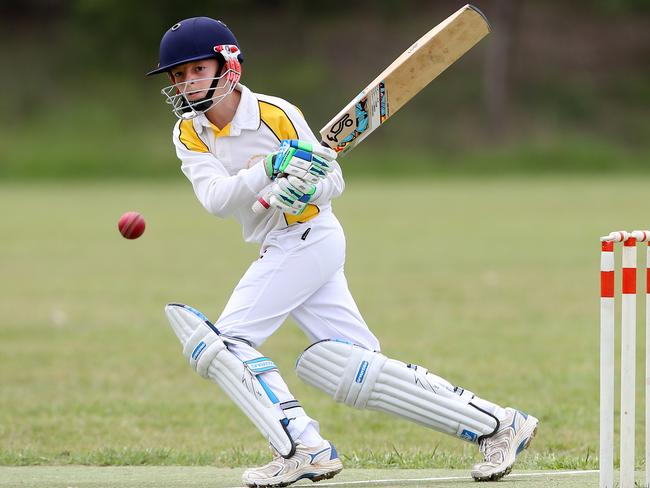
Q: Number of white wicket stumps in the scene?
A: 3